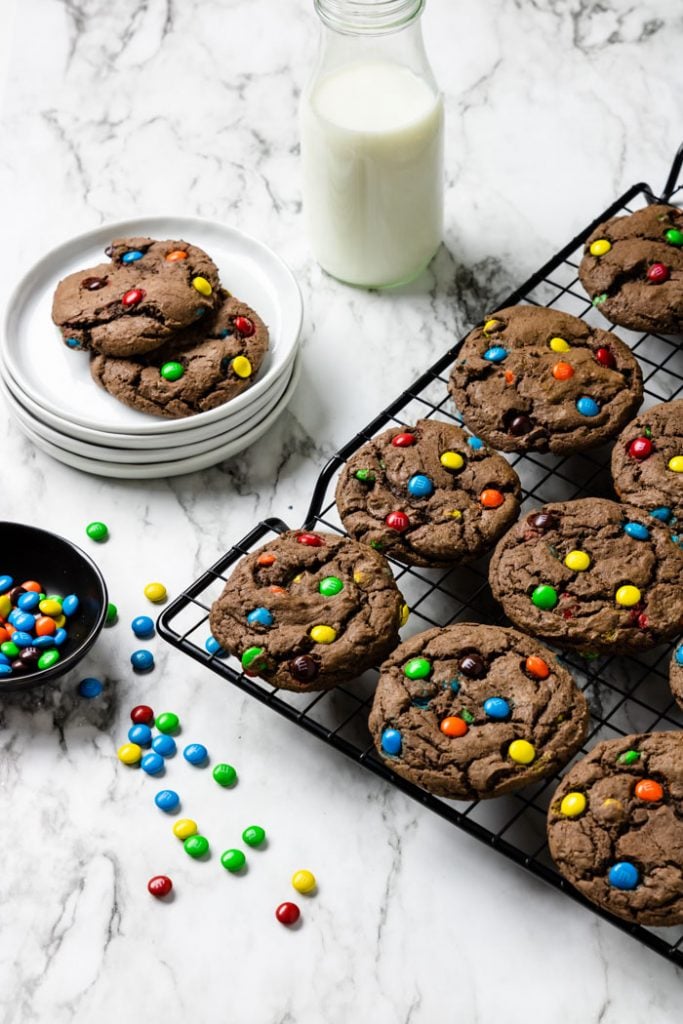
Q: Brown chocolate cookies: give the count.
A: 11